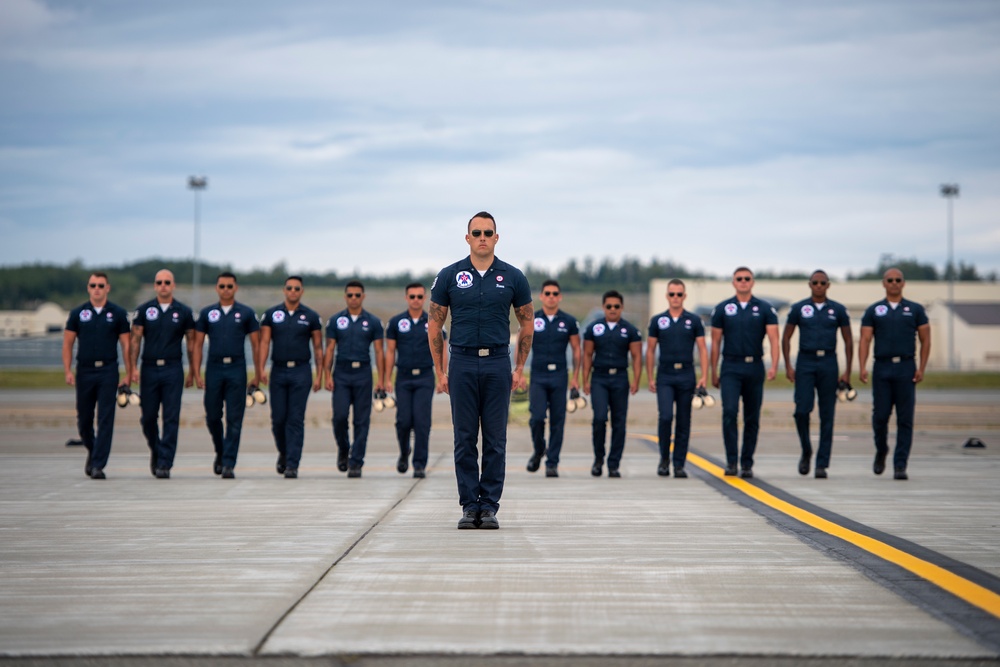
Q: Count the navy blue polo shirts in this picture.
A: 13